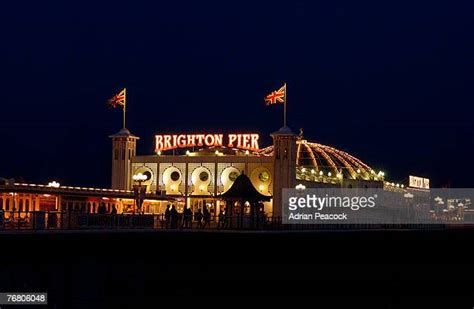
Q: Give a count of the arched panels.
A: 5